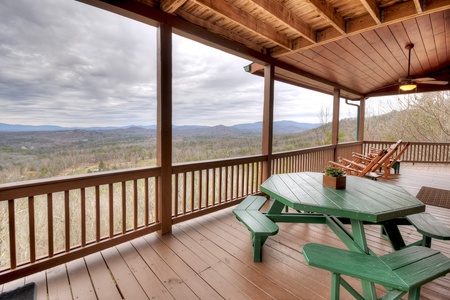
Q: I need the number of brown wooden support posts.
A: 4